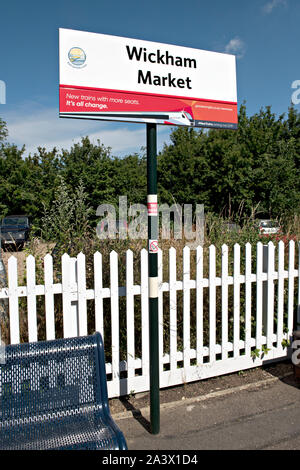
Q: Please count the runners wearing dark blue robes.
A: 0